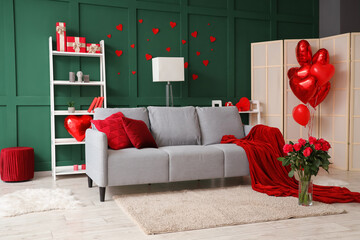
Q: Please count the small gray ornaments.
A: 3